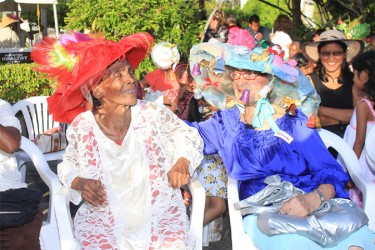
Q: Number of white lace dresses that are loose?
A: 1